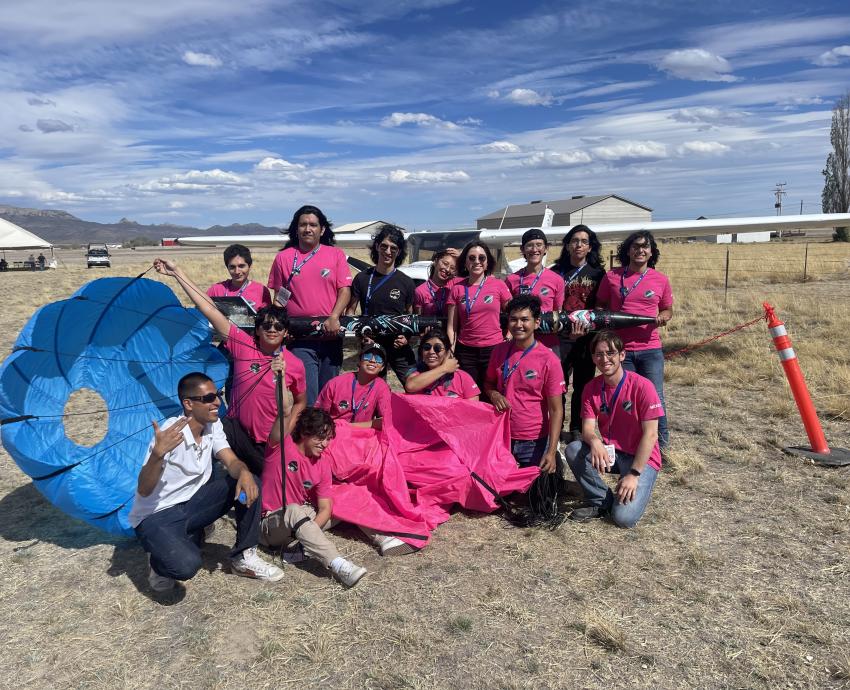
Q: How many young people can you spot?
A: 15